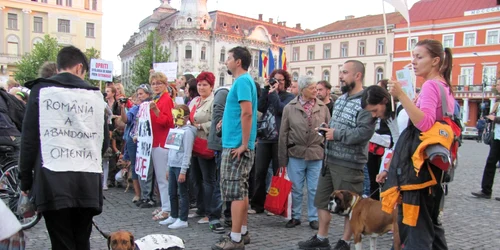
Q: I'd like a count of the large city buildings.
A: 4